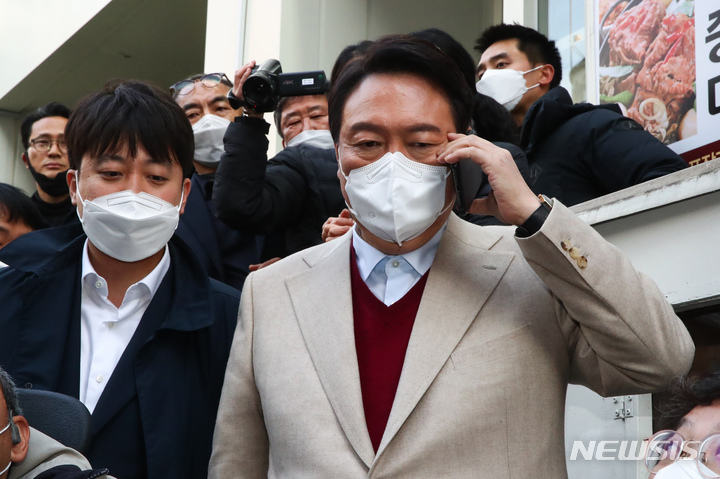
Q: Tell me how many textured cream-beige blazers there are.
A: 1